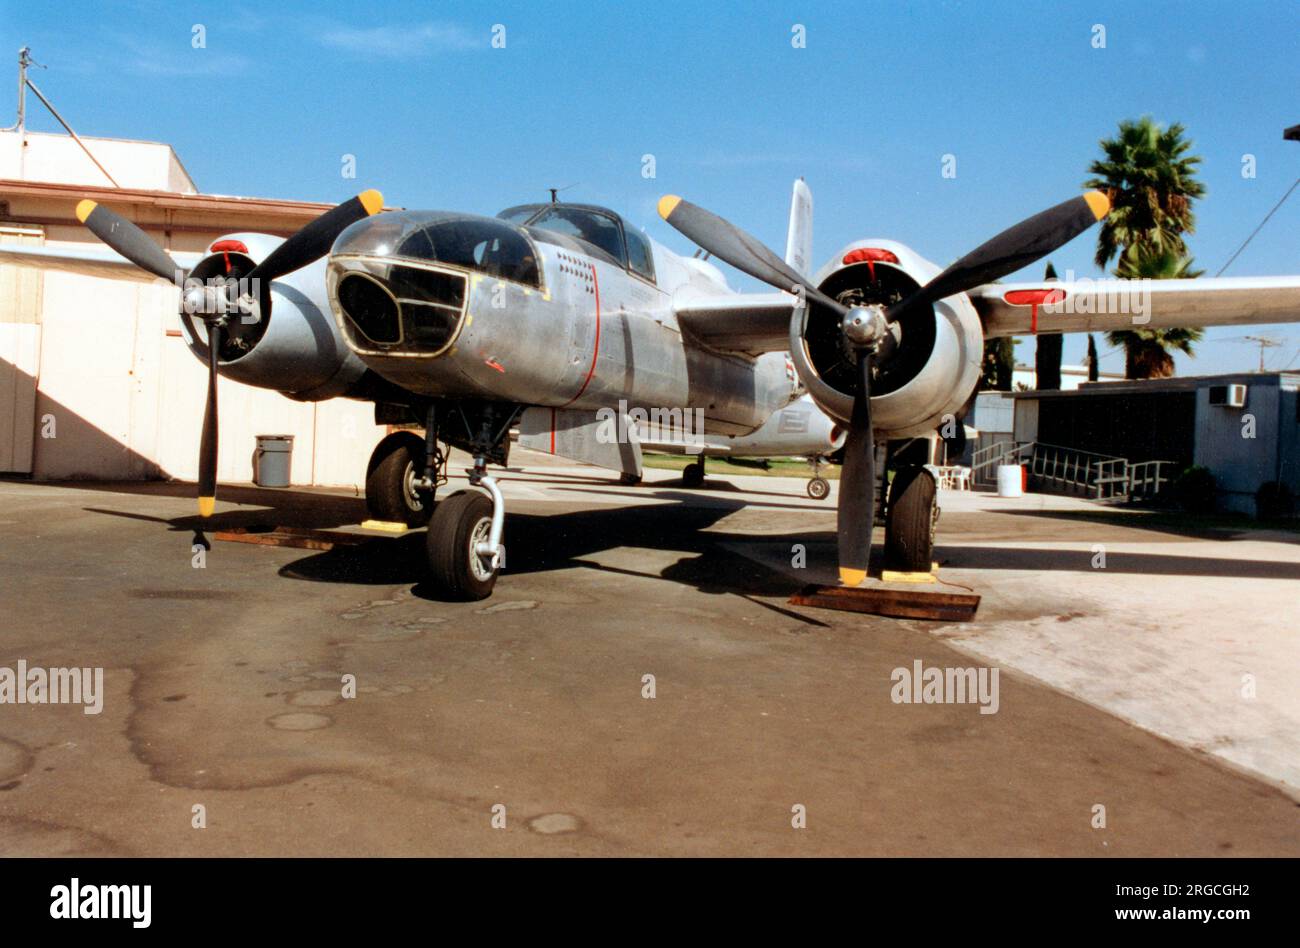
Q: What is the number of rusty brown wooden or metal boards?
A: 2